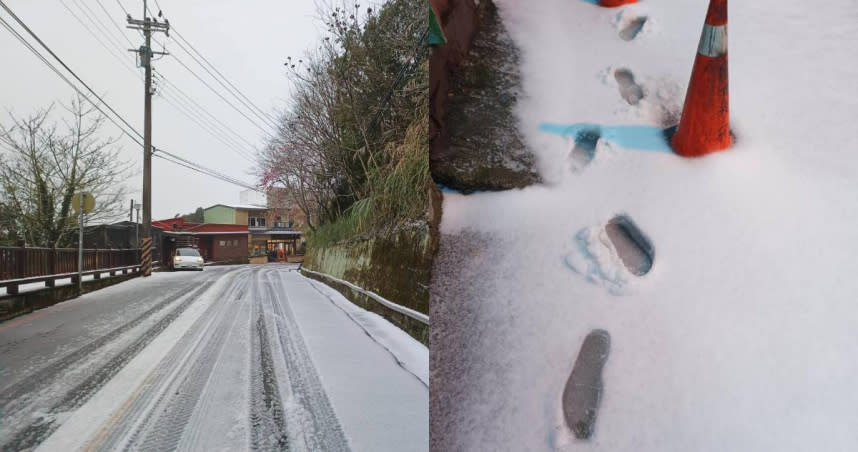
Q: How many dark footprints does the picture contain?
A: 5